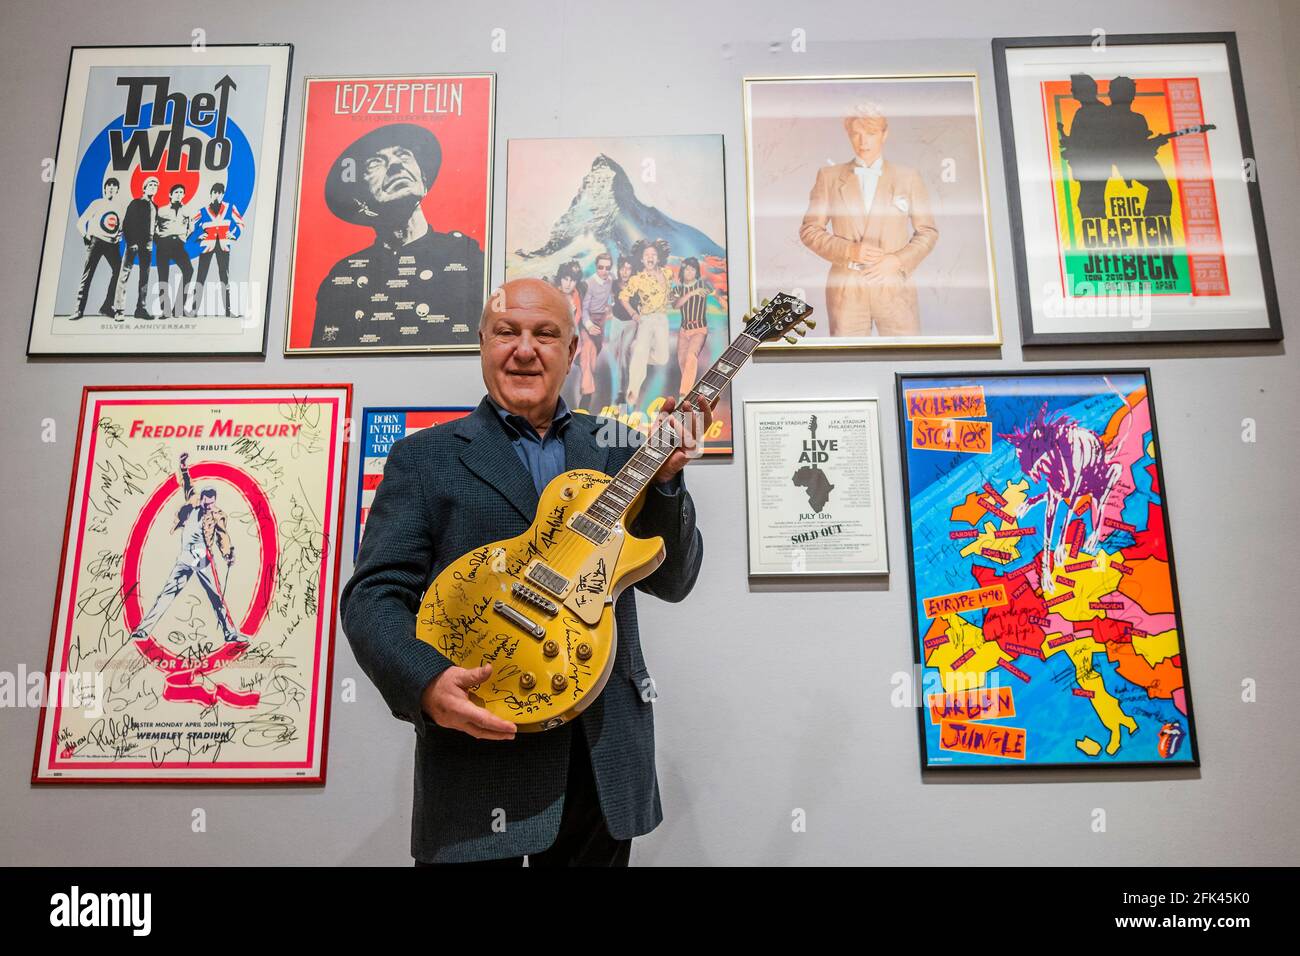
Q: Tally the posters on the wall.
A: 9